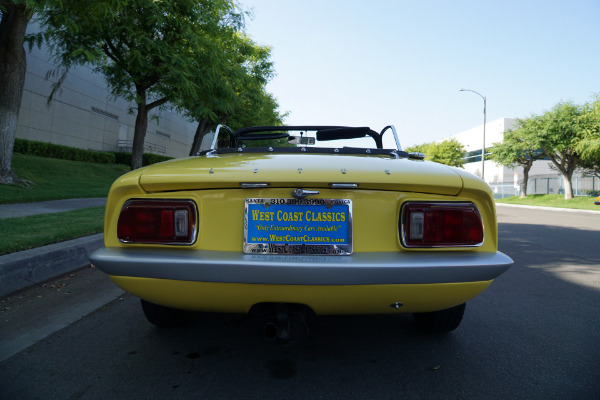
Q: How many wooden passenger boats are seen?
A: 0